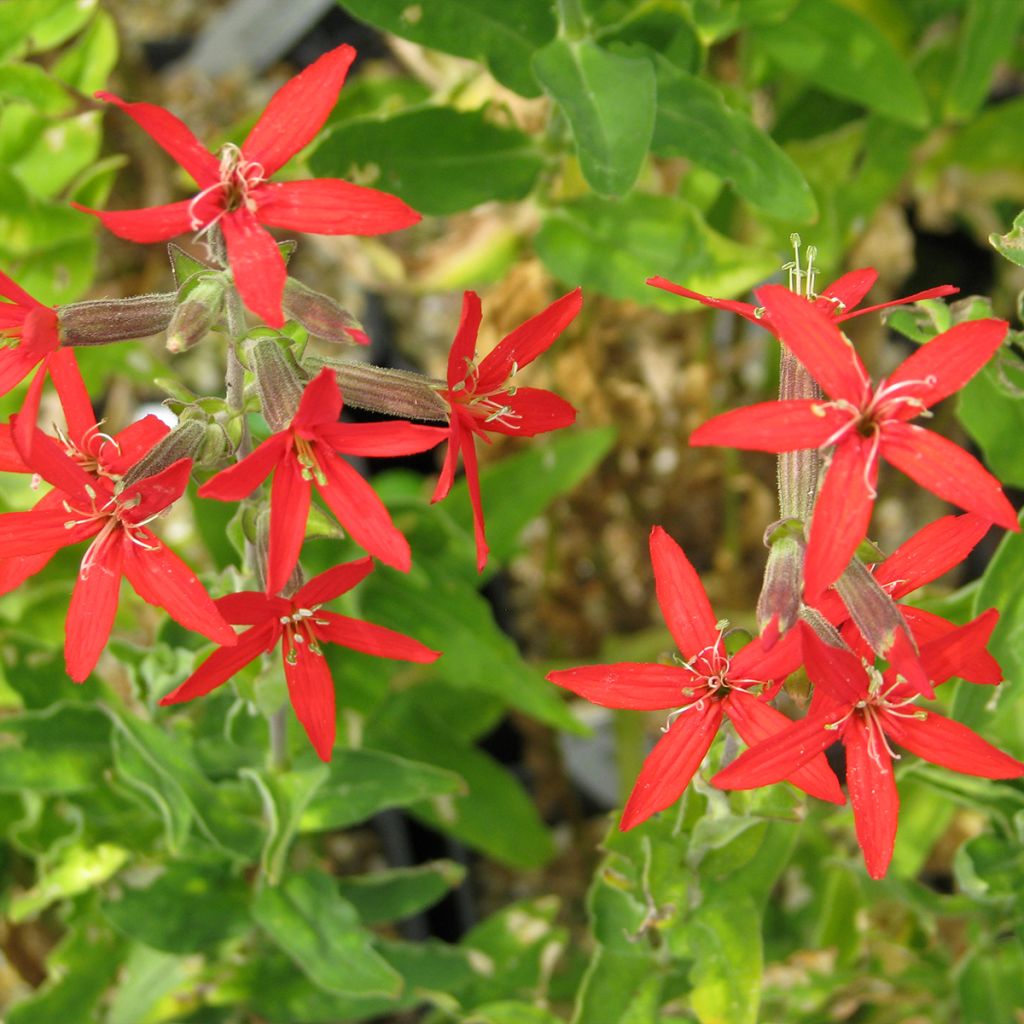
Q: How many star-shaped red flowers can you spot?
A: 12